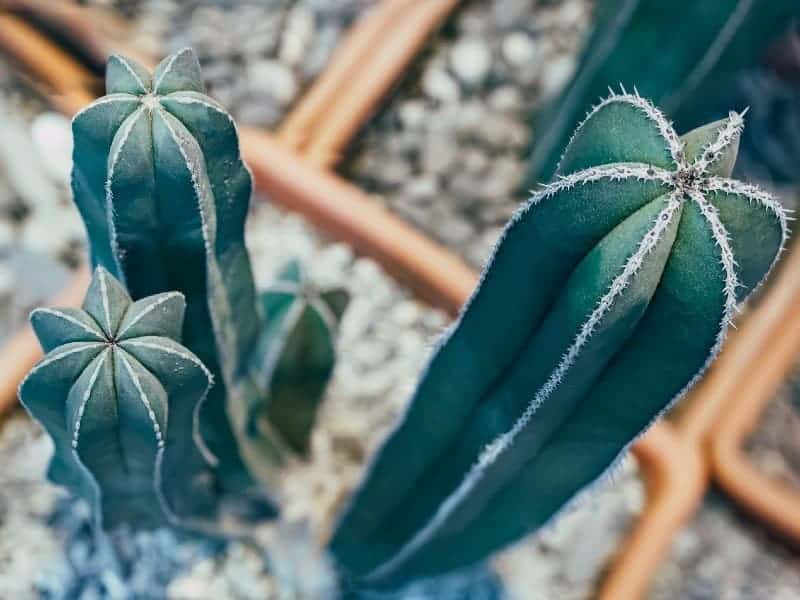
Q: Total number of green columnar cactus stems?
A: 5